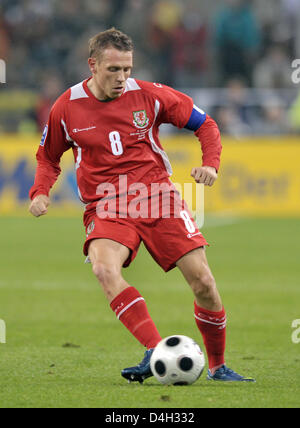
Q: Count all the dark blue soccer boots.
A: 2